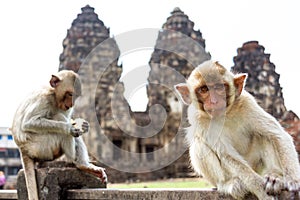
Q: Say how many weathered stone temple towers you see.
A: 3